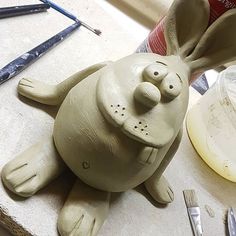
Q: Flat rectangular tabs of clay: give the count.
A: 2